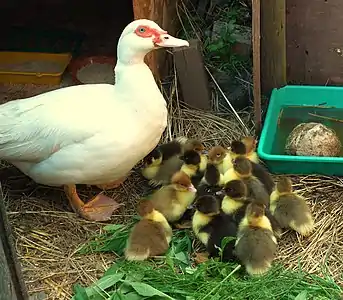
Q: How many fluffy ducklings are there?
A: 14